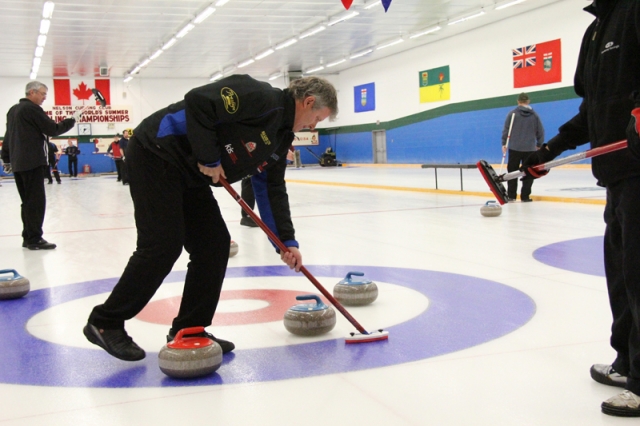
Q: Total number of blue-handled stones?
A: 4